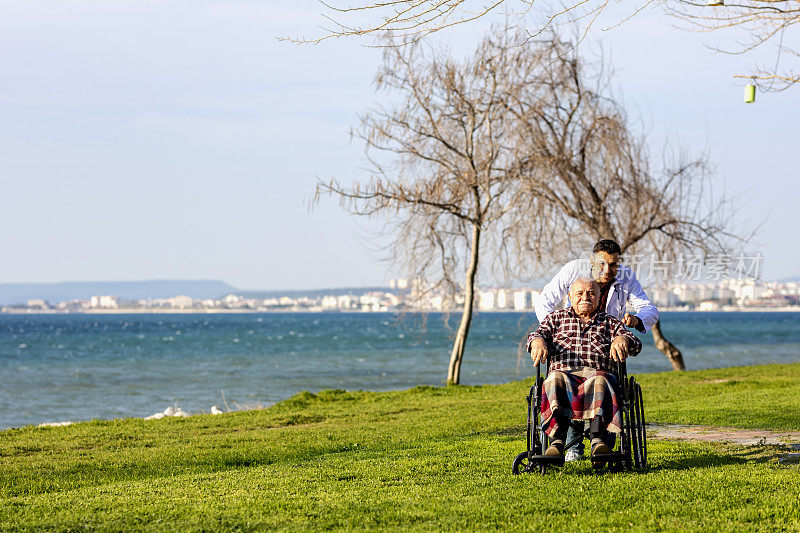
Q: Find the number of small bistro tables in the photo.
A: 0